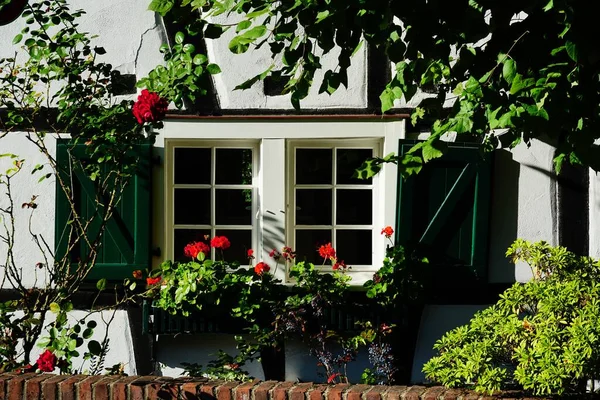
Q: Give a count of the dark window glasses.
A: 12